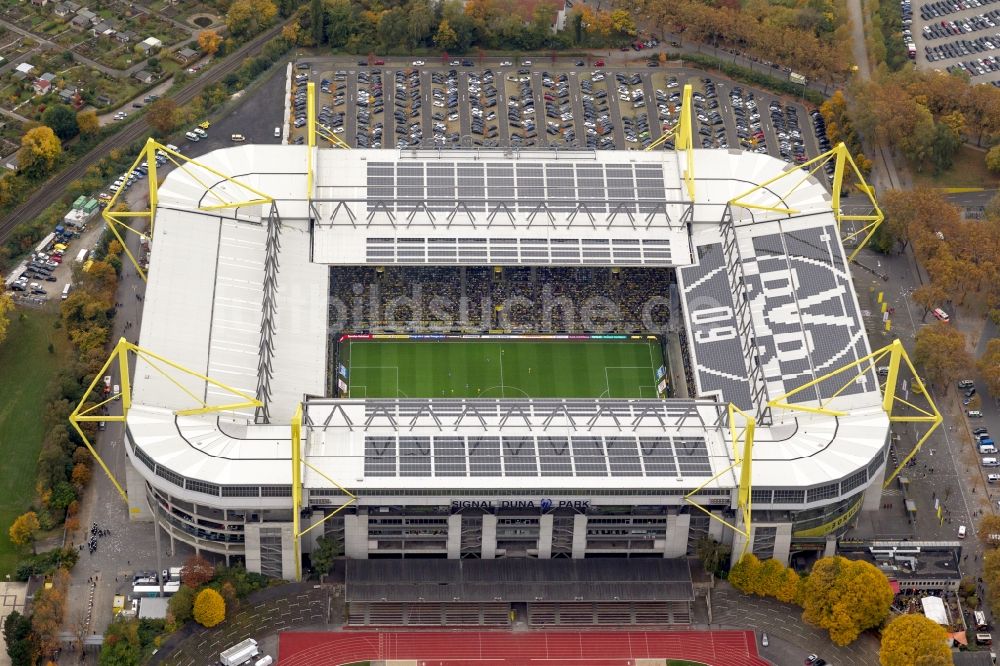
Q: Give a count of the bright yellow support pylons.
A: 8